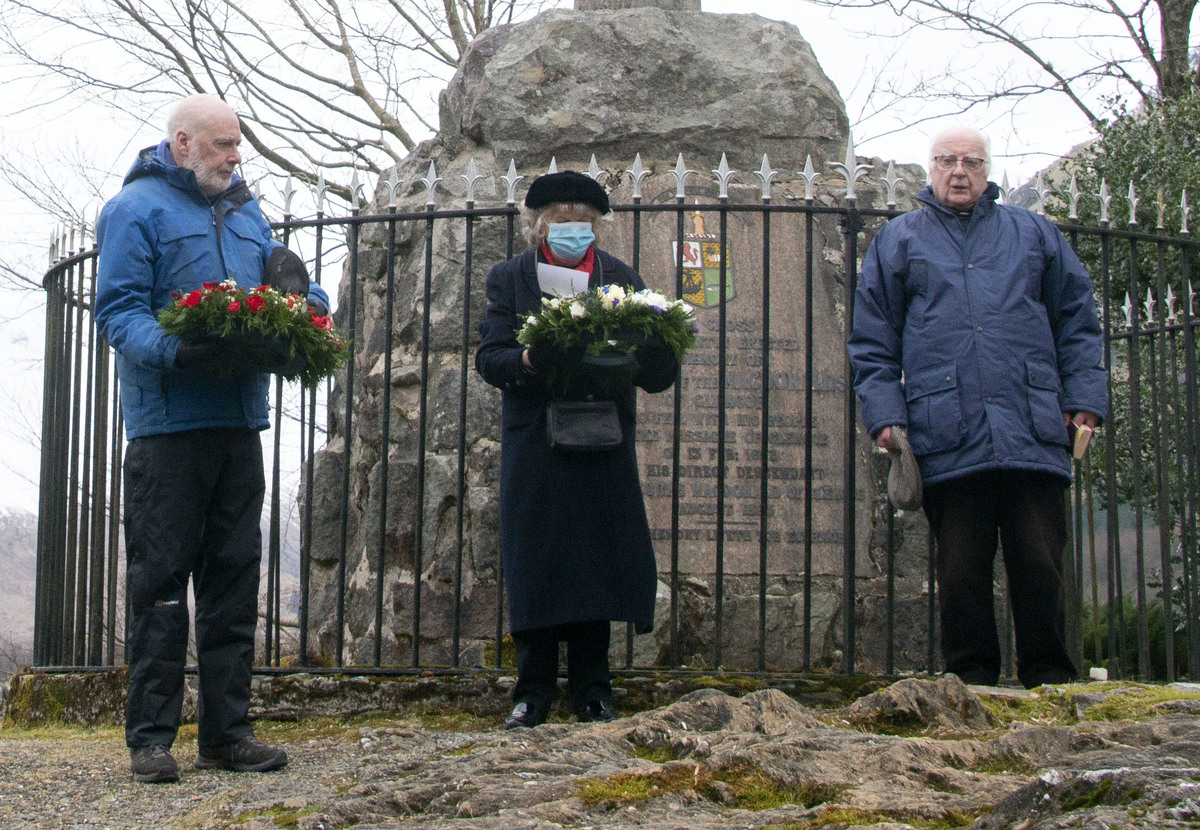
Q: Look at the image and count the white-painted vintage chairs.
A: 0